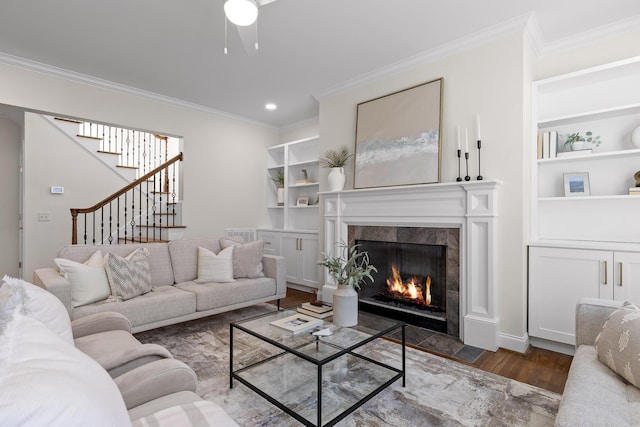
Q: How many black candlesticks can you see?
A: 3